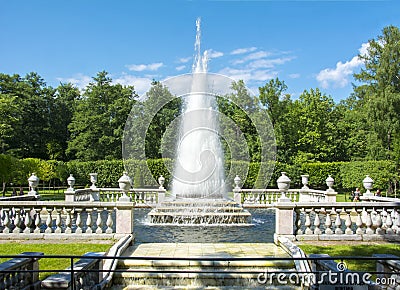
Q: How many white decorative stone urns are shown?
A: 10